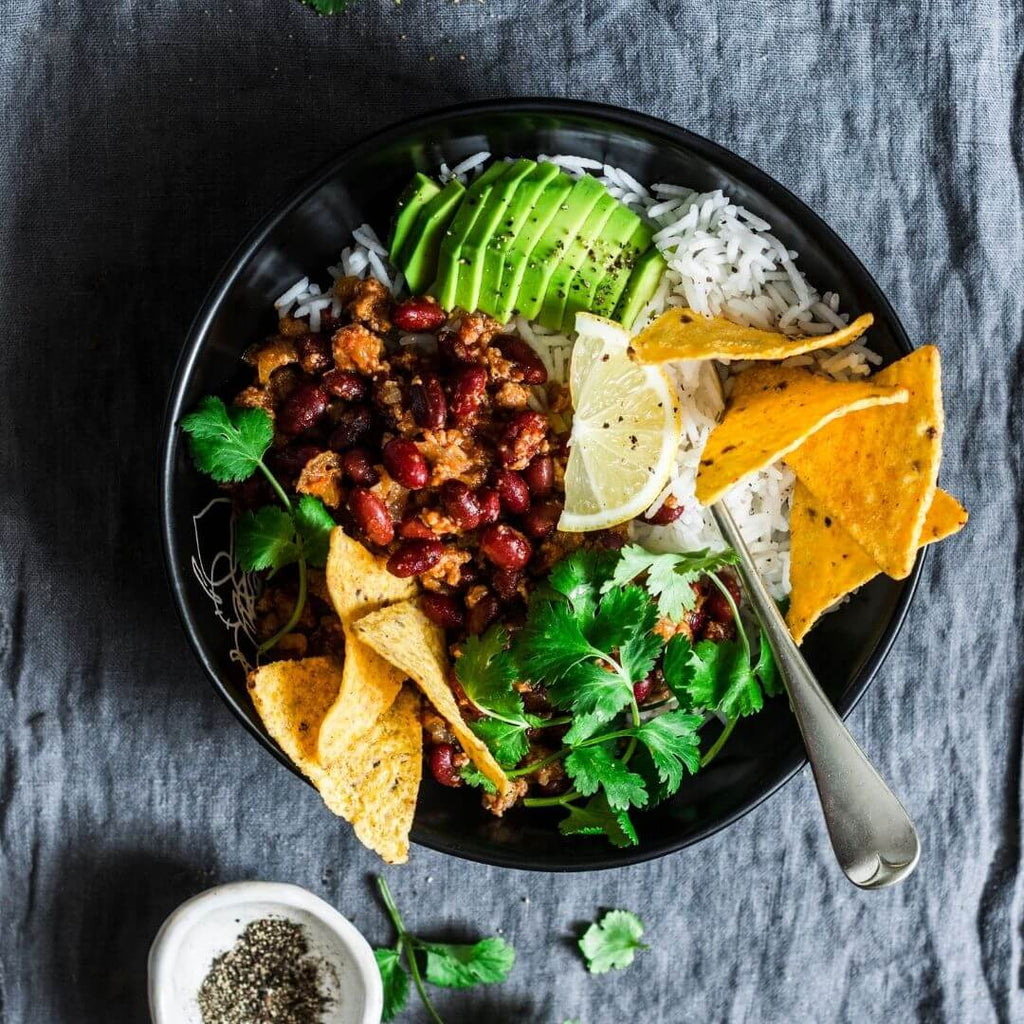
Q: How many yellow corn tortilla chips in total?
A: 7